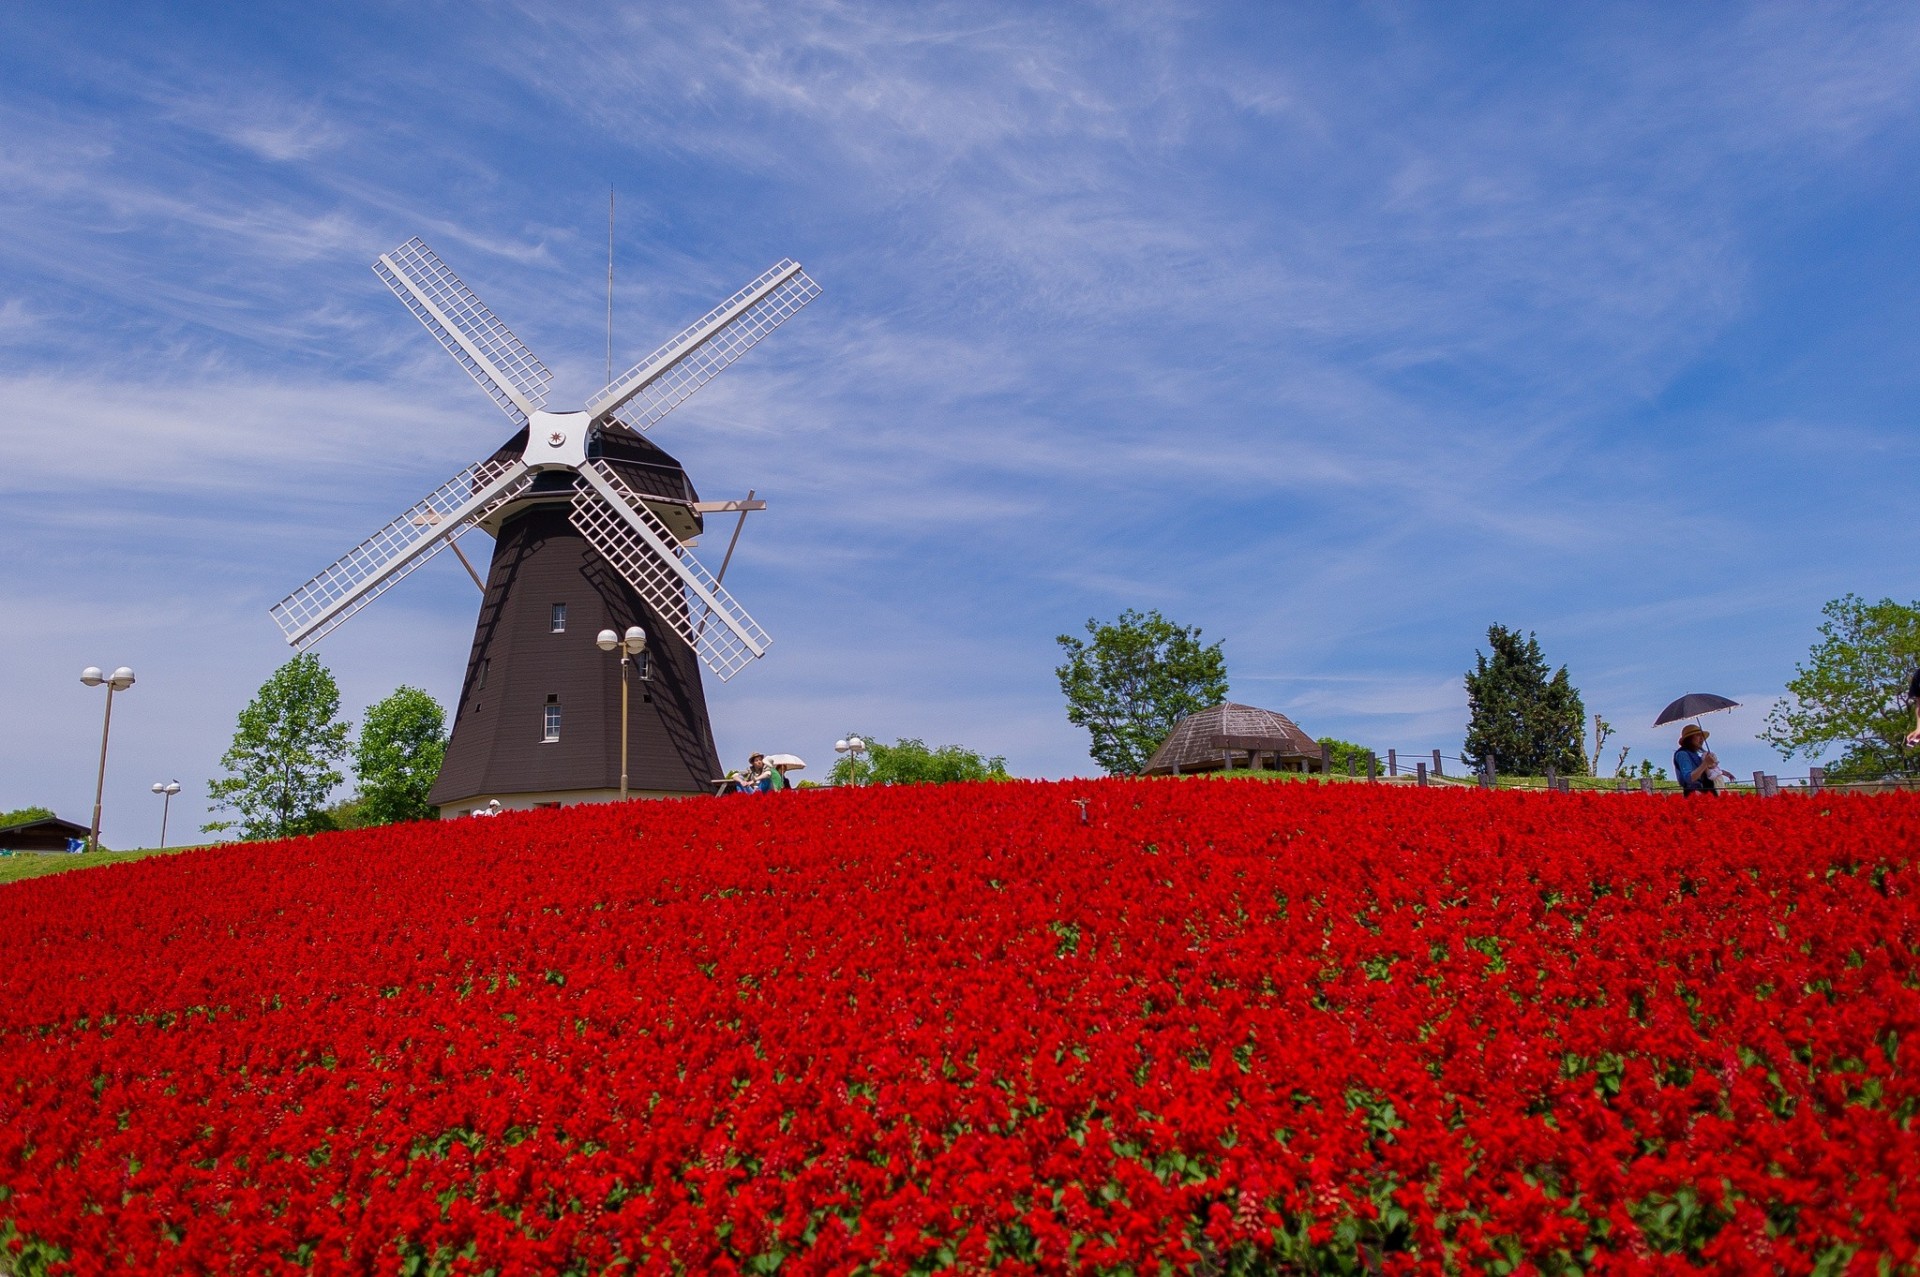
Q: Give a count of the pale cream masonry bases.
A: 1